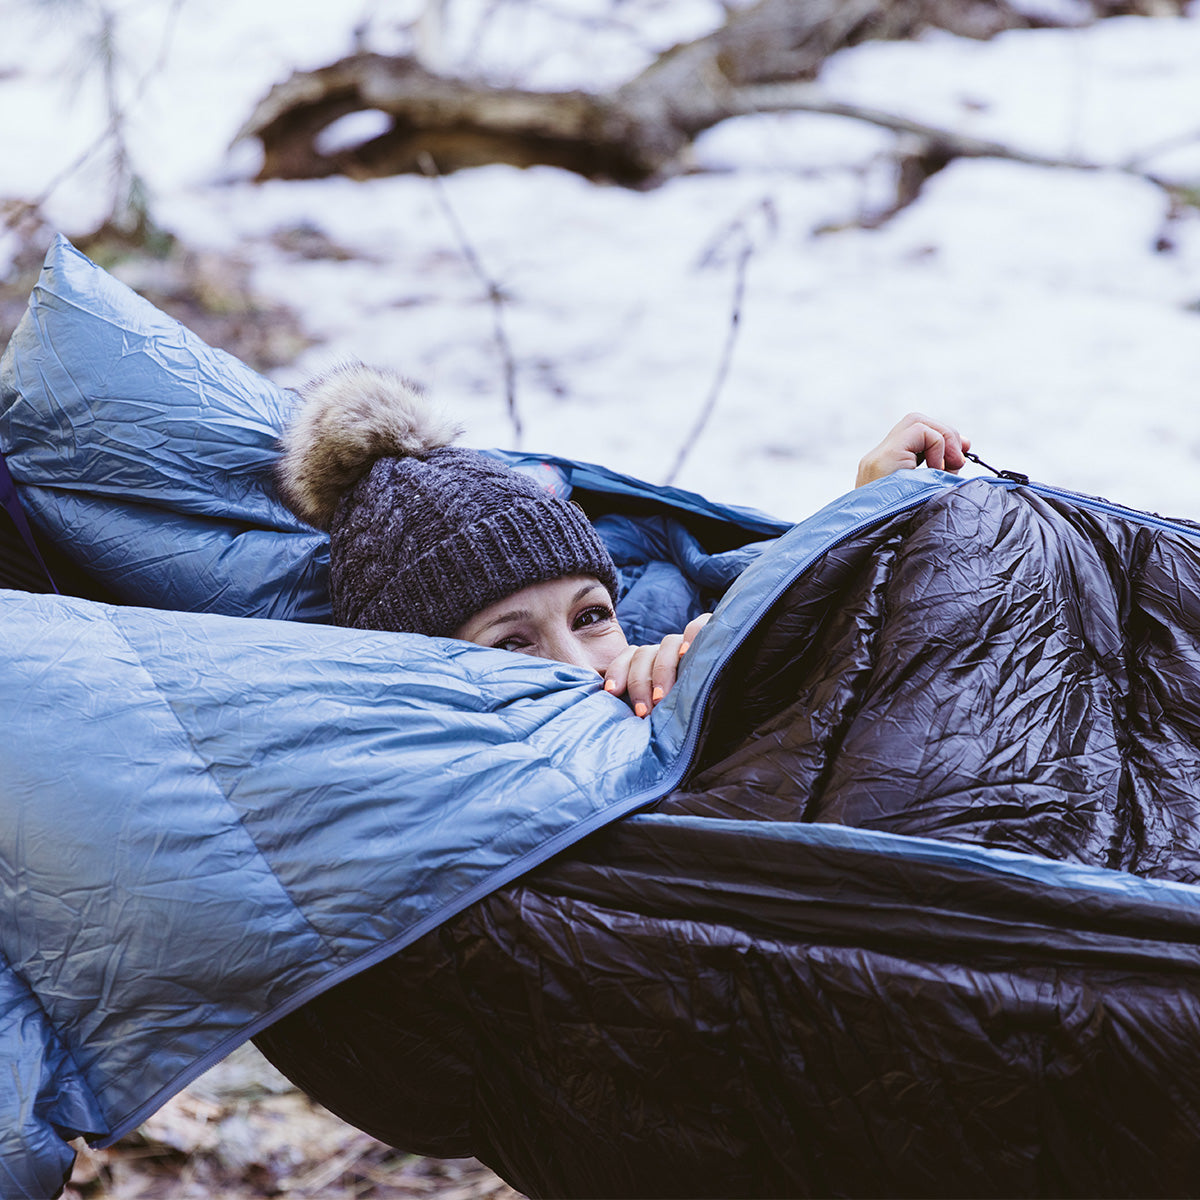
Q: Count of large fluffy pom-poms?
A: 1